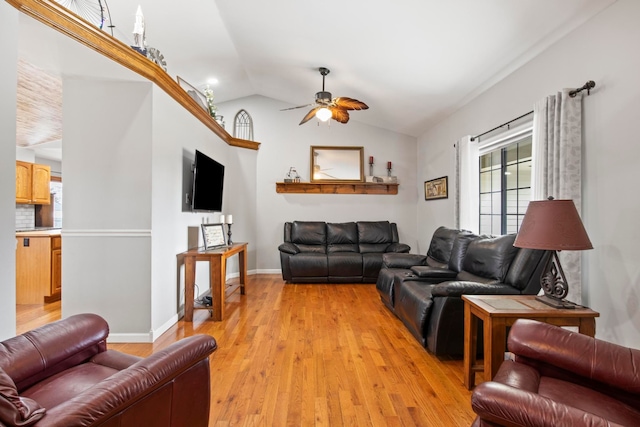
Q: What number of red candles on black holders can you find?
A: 2